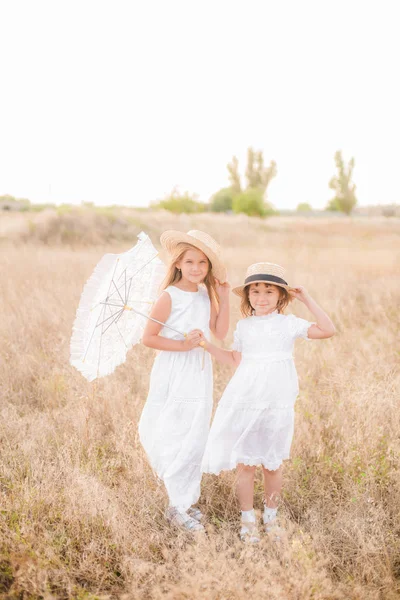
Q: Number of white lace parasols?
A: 1